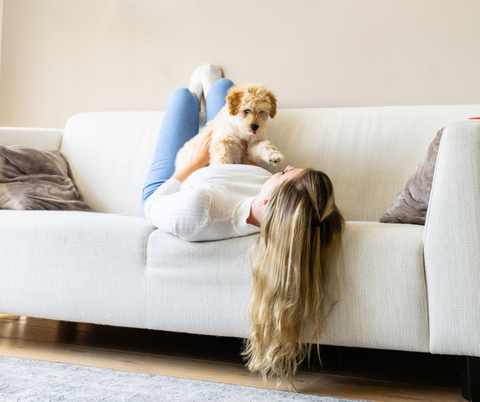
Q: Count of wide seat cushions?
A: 2